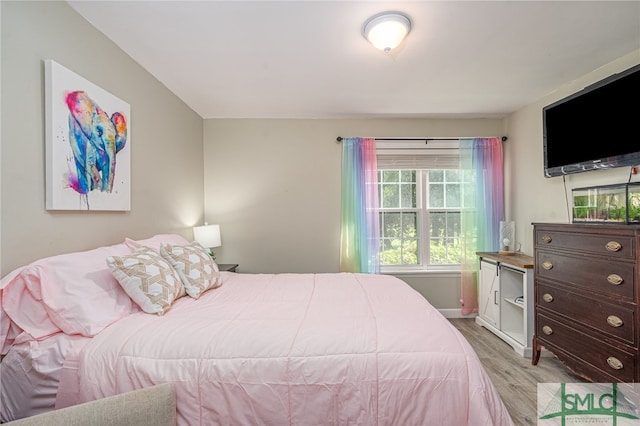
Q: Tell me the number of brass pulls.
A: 8